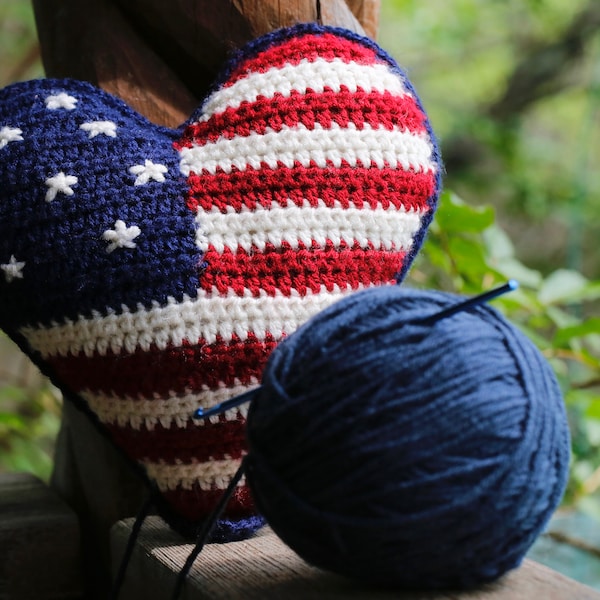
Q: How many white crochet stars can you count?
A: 7